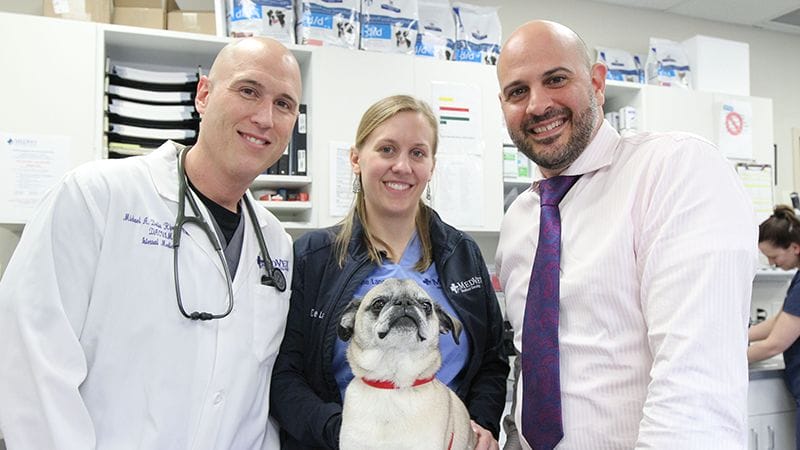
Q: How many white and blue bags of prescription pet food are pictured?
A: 8